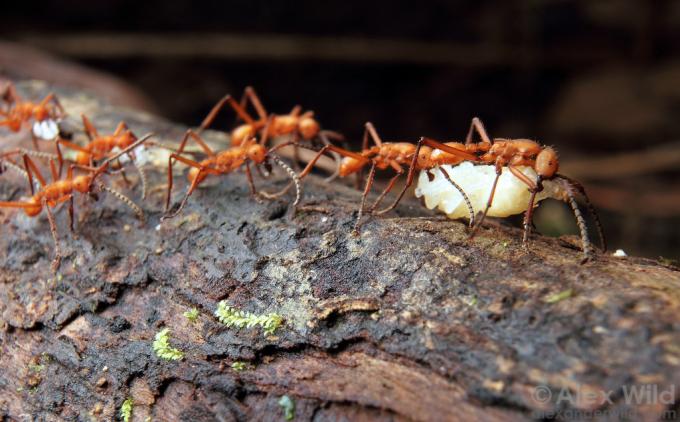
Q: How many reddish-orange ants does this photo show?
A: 7